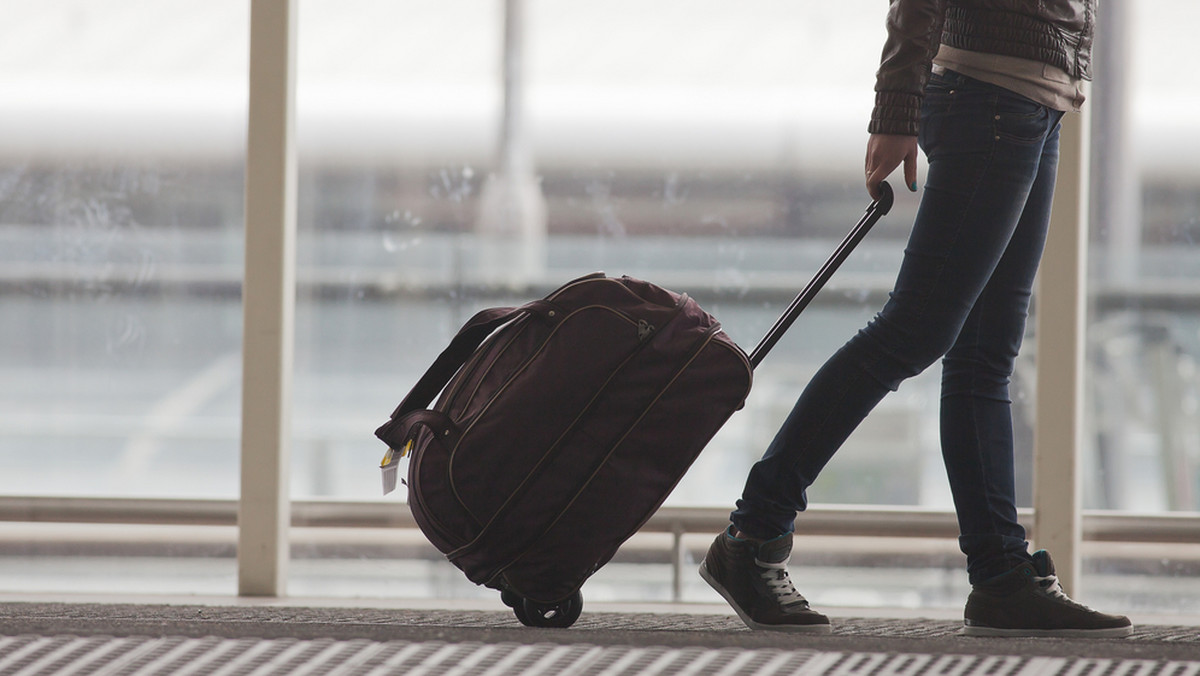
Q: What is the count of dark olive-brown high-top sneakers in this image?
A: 2